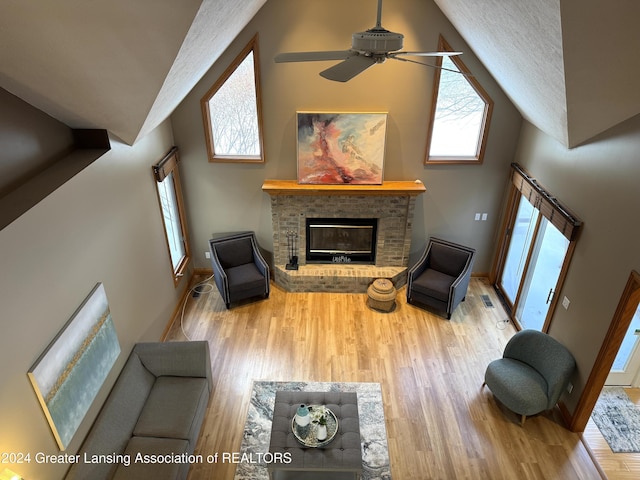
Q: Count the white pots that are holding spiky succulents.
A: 0